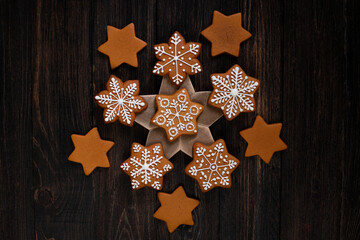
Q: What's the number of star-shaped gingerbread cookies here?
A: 11